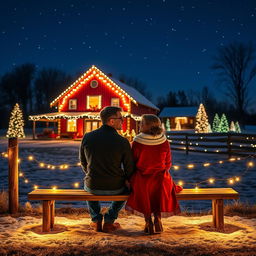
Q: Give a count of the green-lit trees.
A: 4